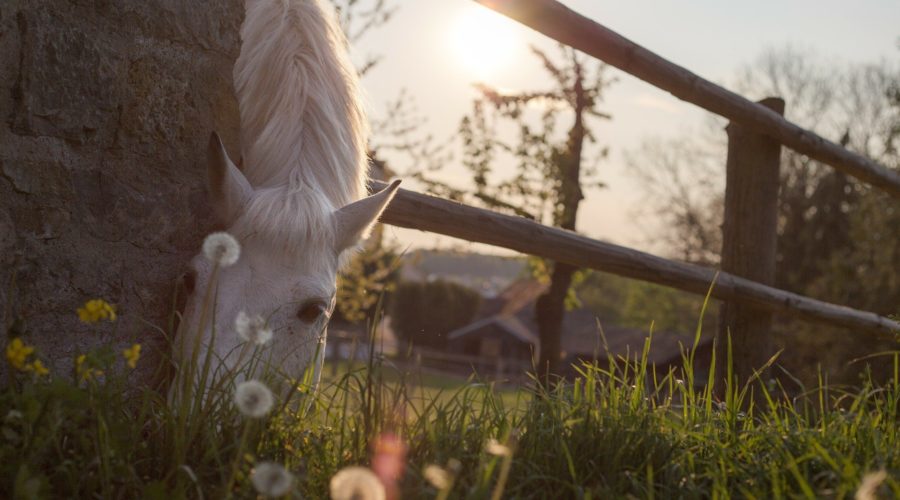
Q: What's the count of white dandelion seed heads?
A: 5